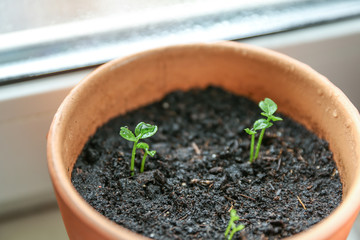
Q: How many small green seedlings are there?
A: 6